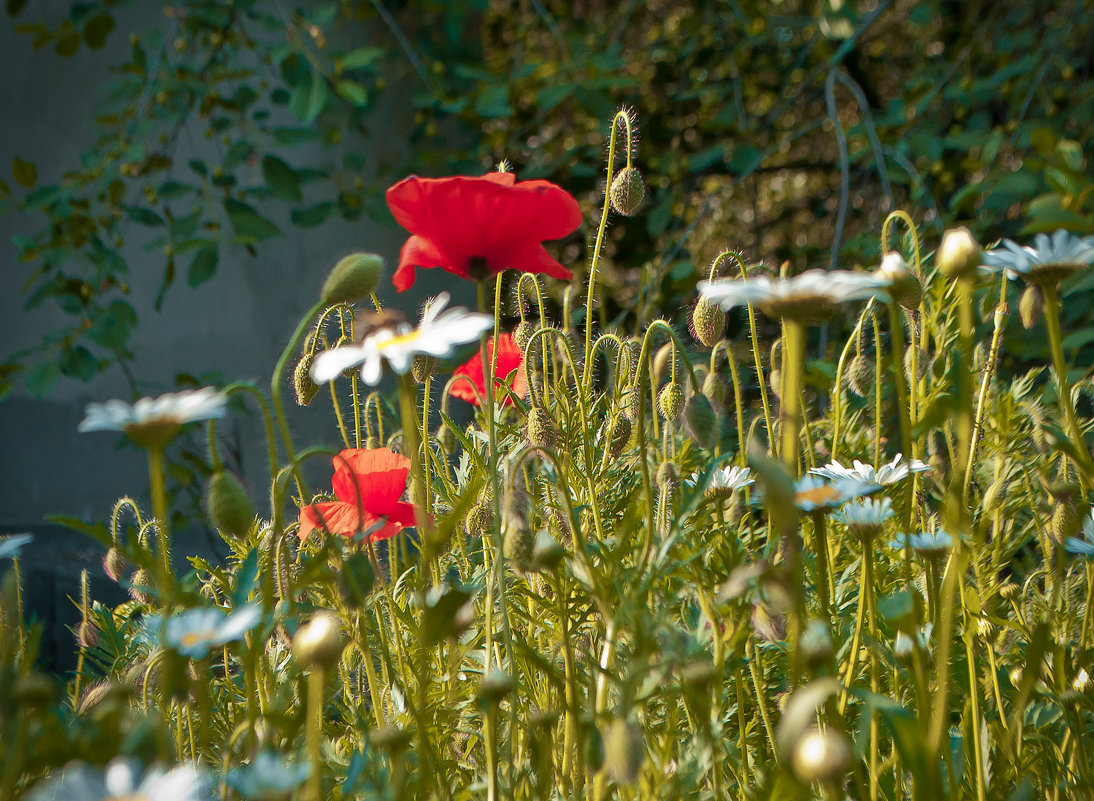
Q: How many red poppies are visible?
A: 3